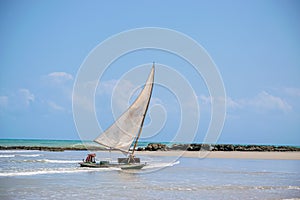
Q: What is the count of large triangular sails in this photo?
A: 1